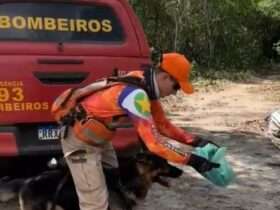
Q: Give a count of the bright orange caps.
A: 1